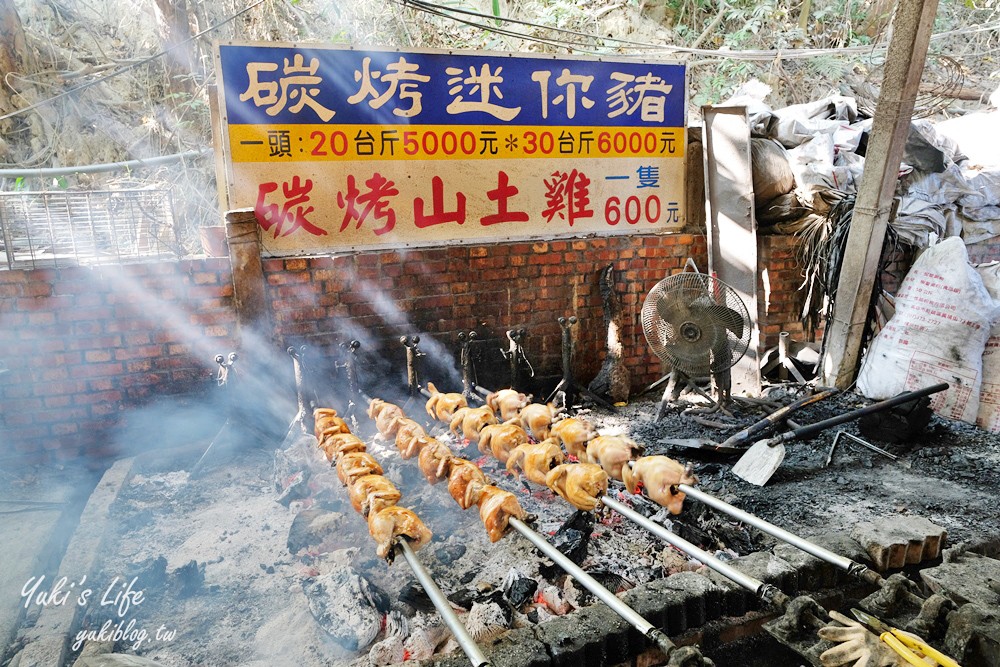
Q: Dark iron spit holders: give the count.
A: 7